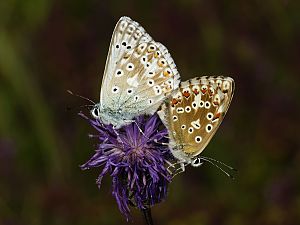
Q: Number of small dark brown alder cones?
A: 0